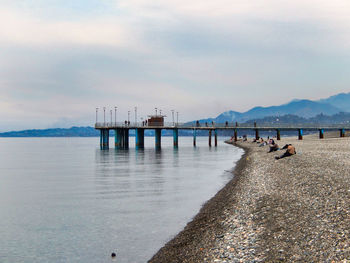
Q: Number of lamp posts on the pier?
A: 10